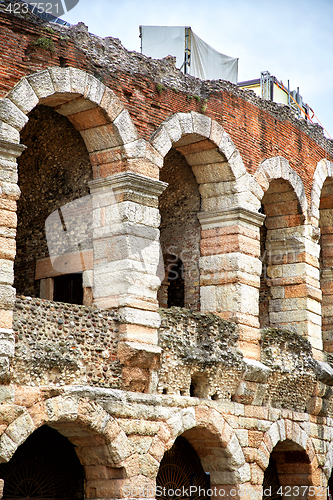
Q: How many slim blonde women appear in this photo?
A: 0